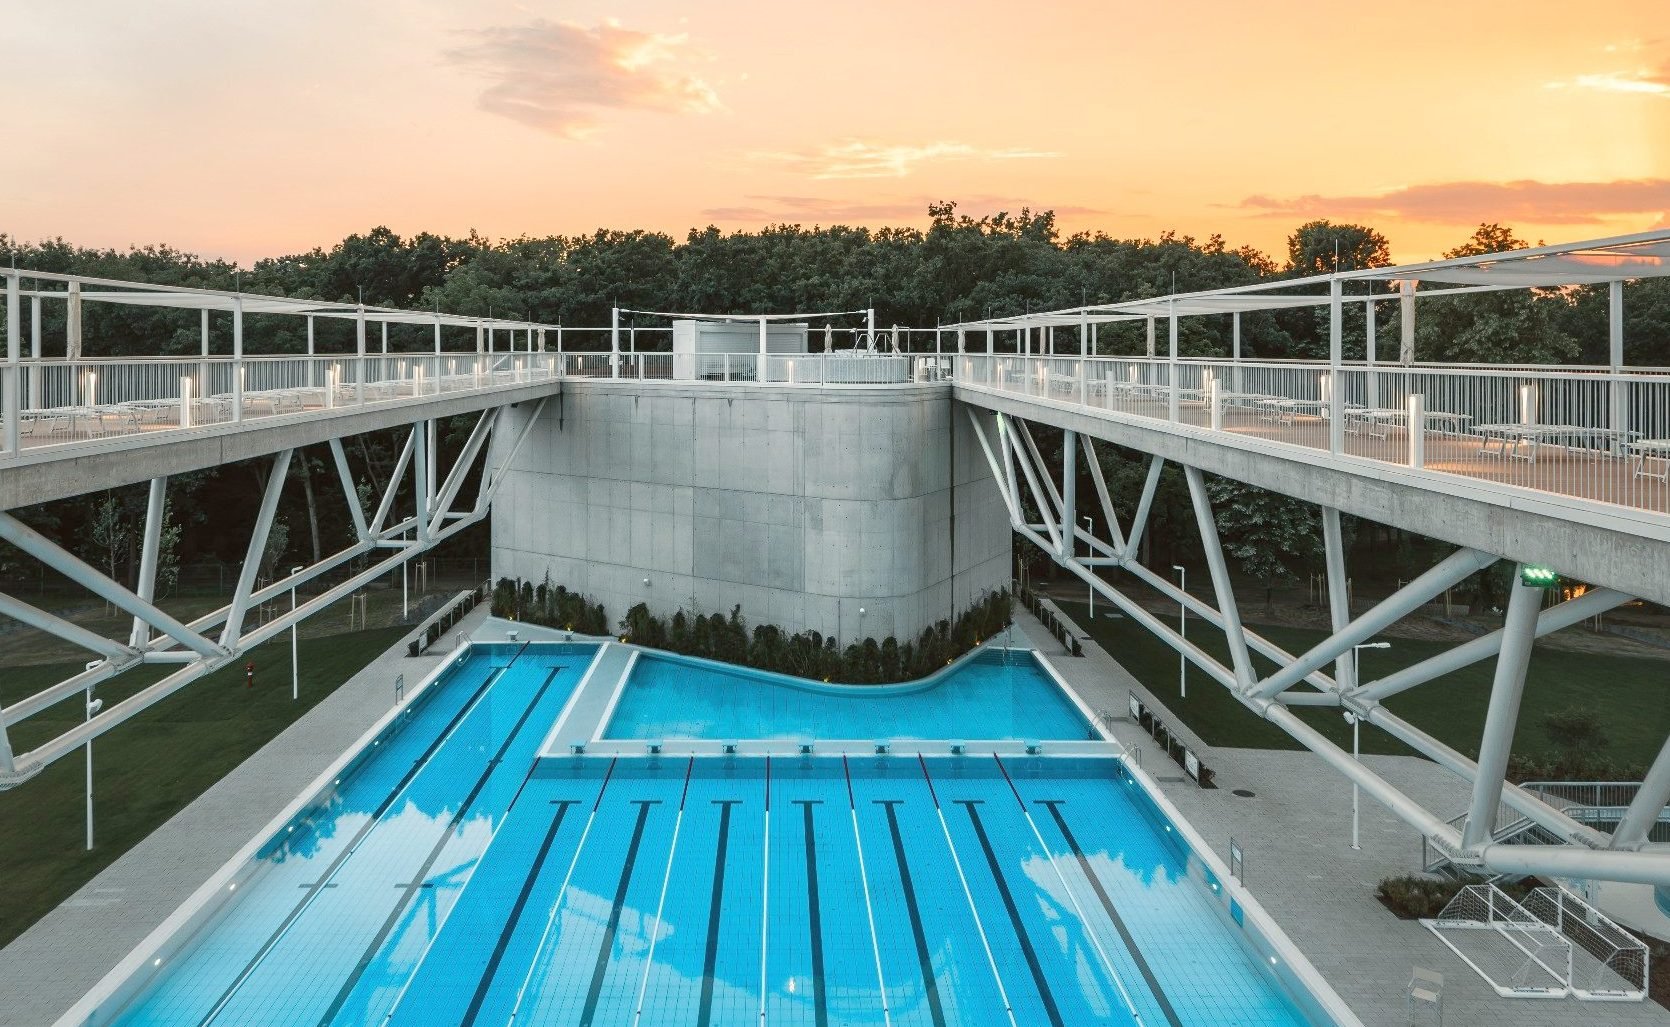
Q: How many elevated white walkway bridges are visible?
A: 2